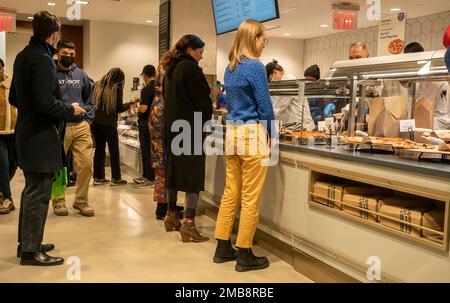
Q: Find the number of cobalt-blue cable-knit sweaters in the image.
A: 1